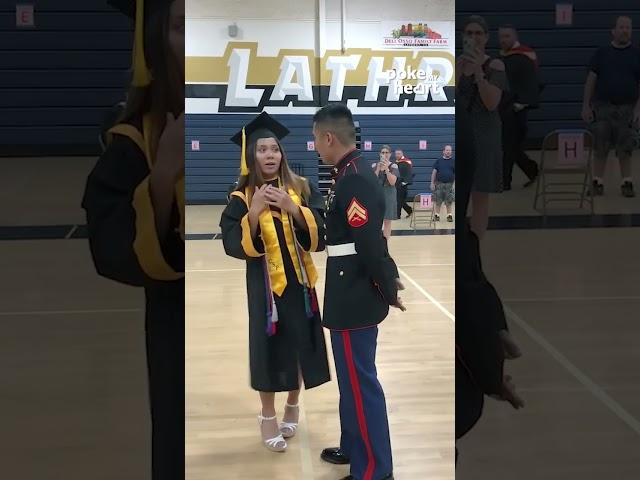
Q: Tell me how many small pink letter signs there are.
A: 5